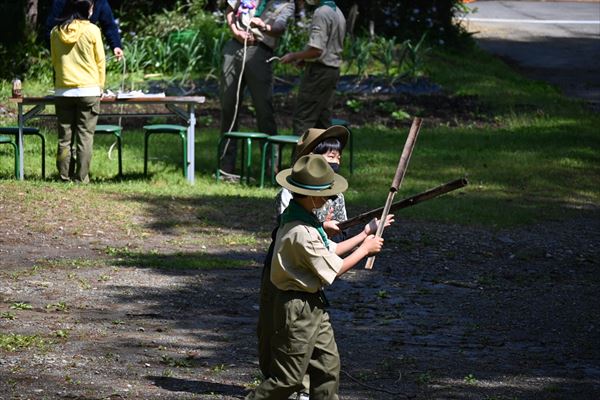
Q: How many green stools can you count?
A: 7